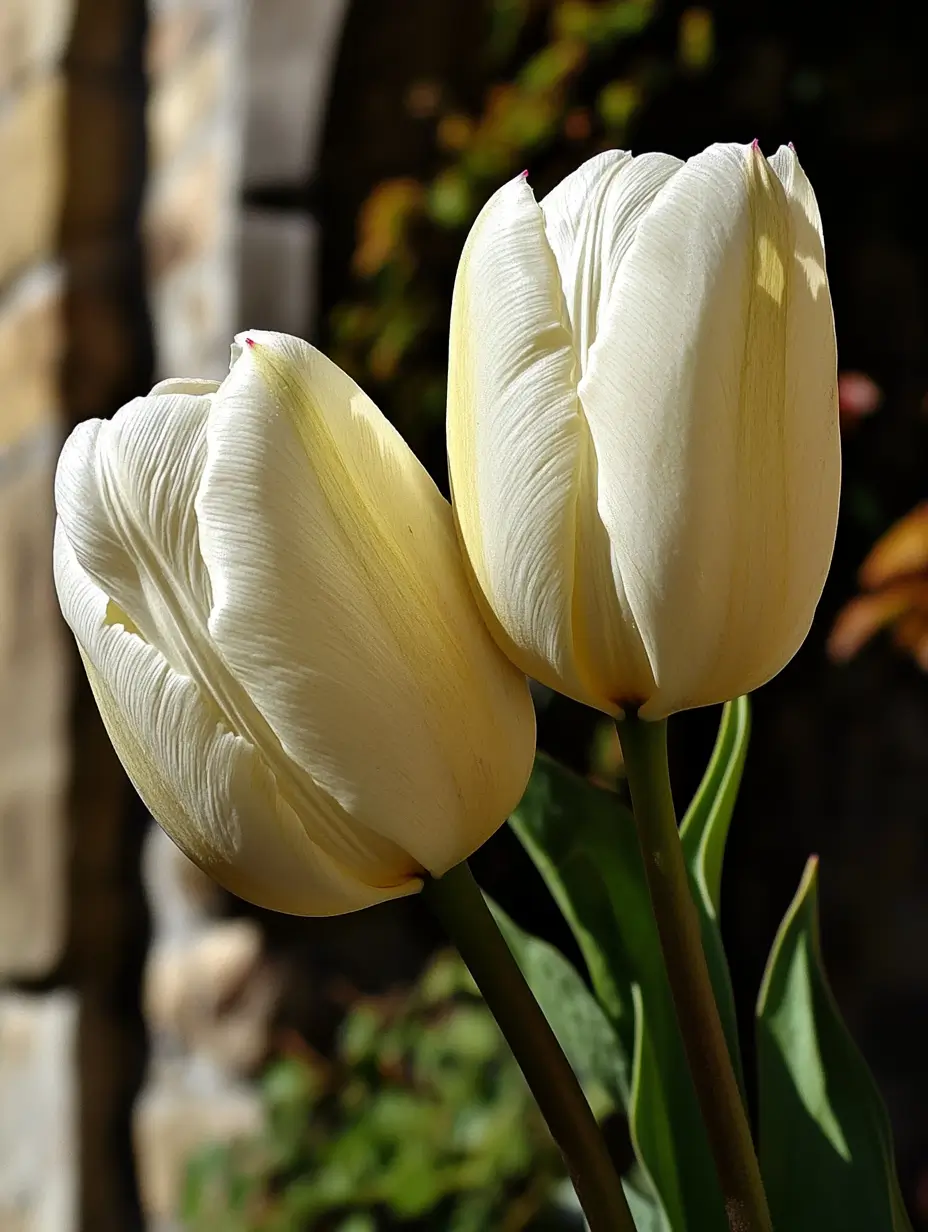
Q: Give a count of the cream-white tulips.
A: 2